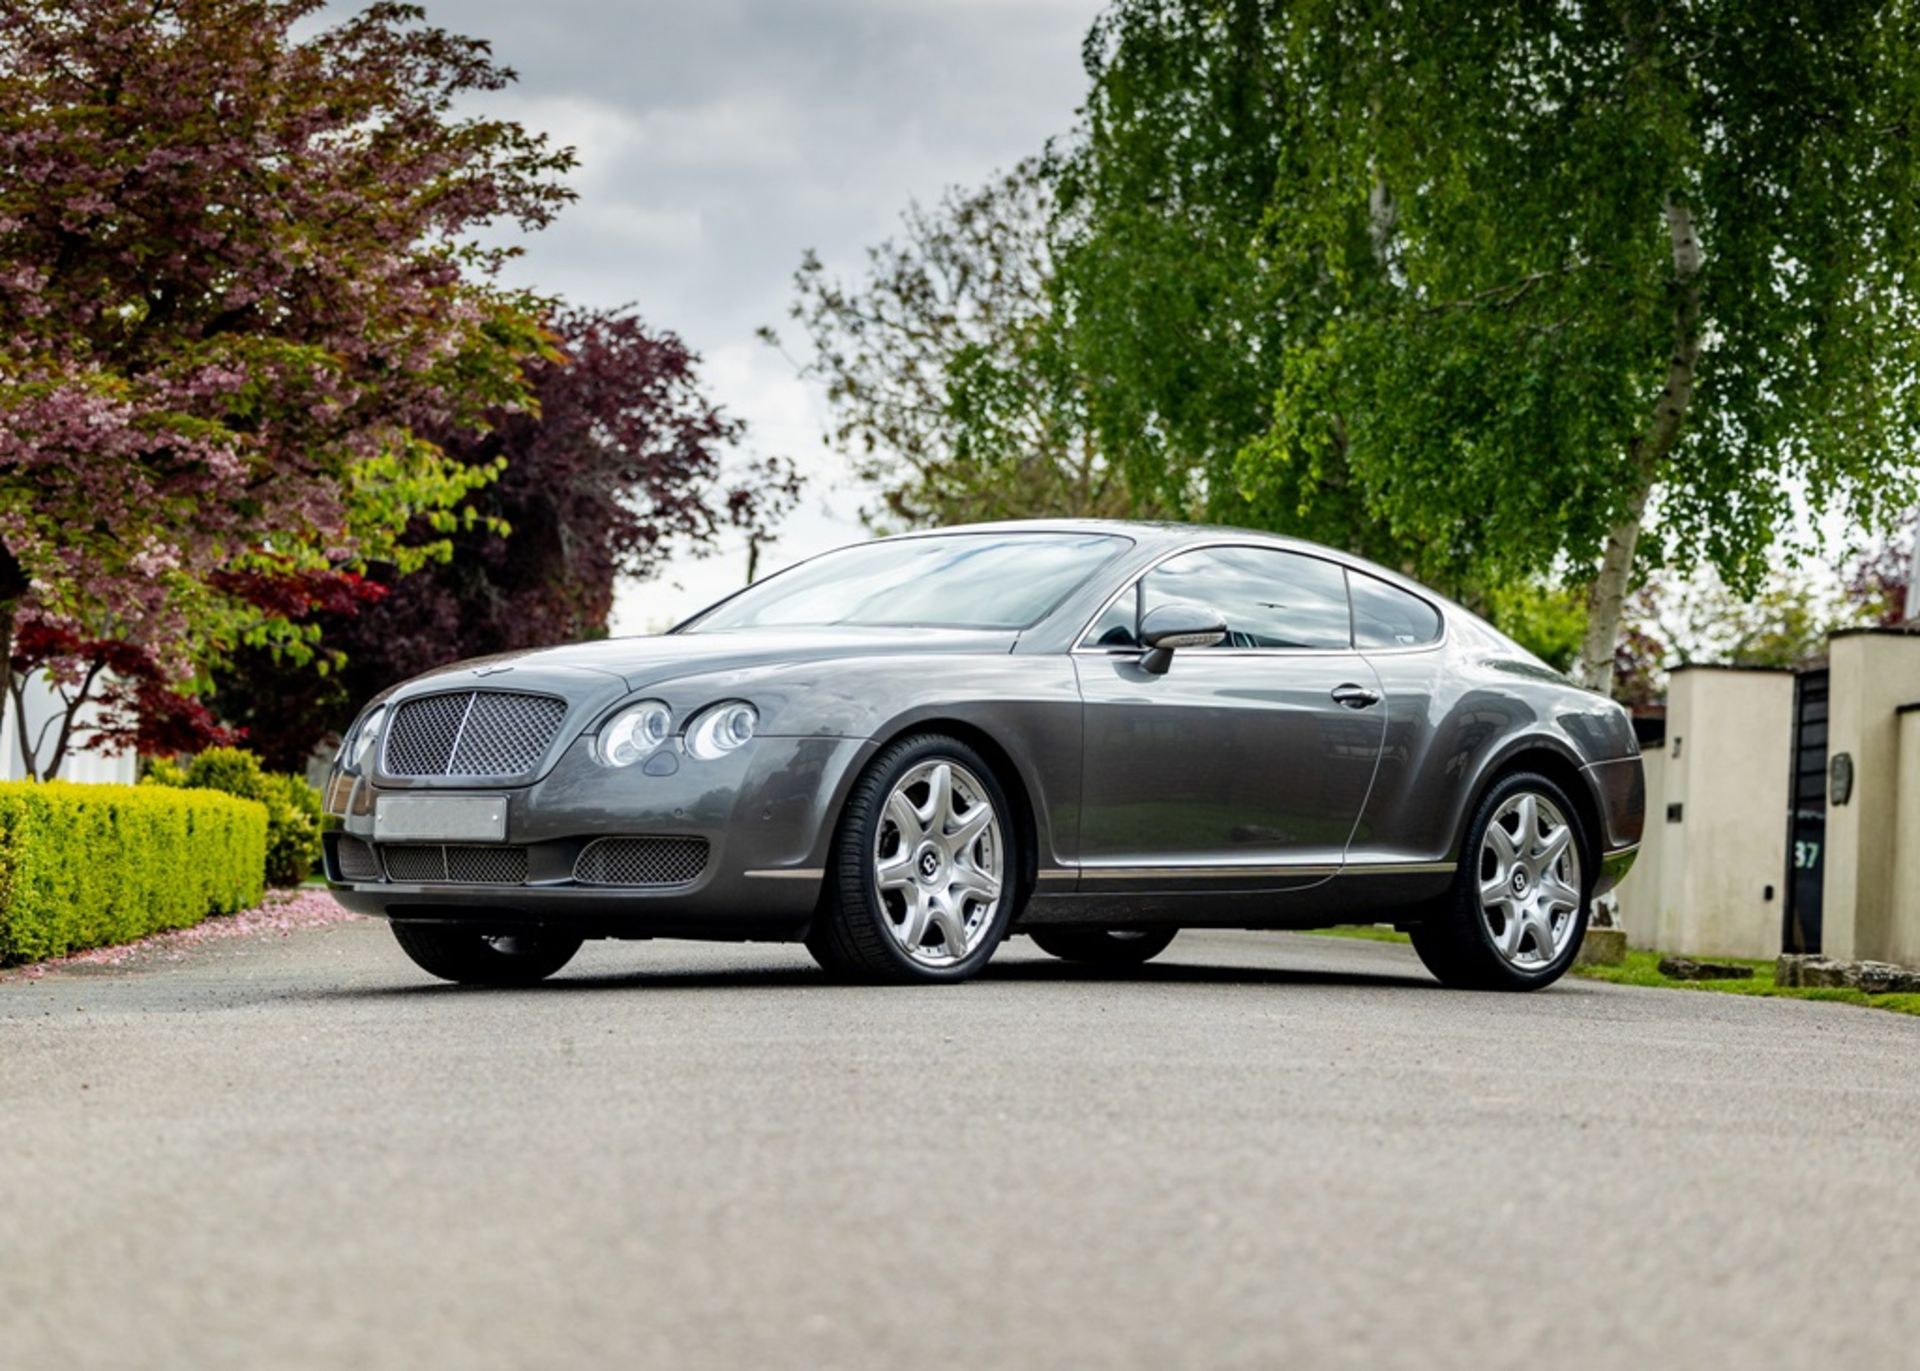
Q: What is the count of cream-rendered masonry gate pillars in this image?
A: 2